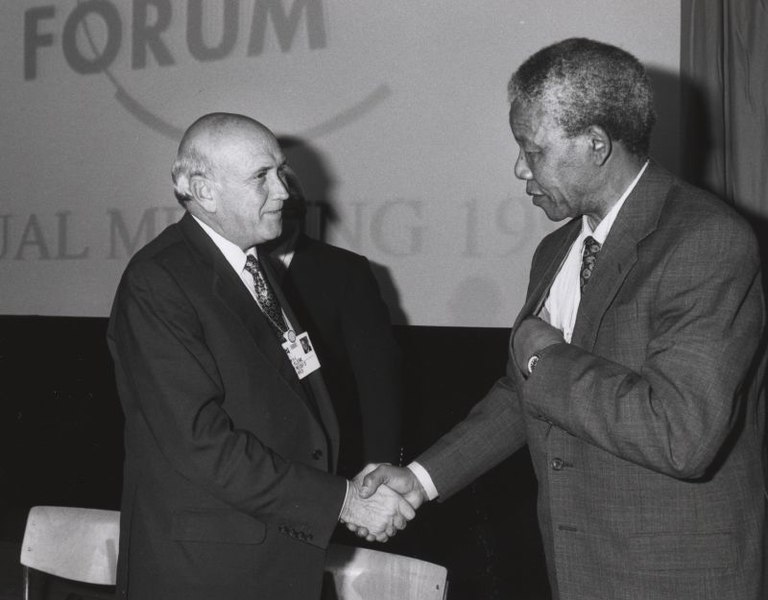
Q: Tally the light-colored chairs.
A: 2